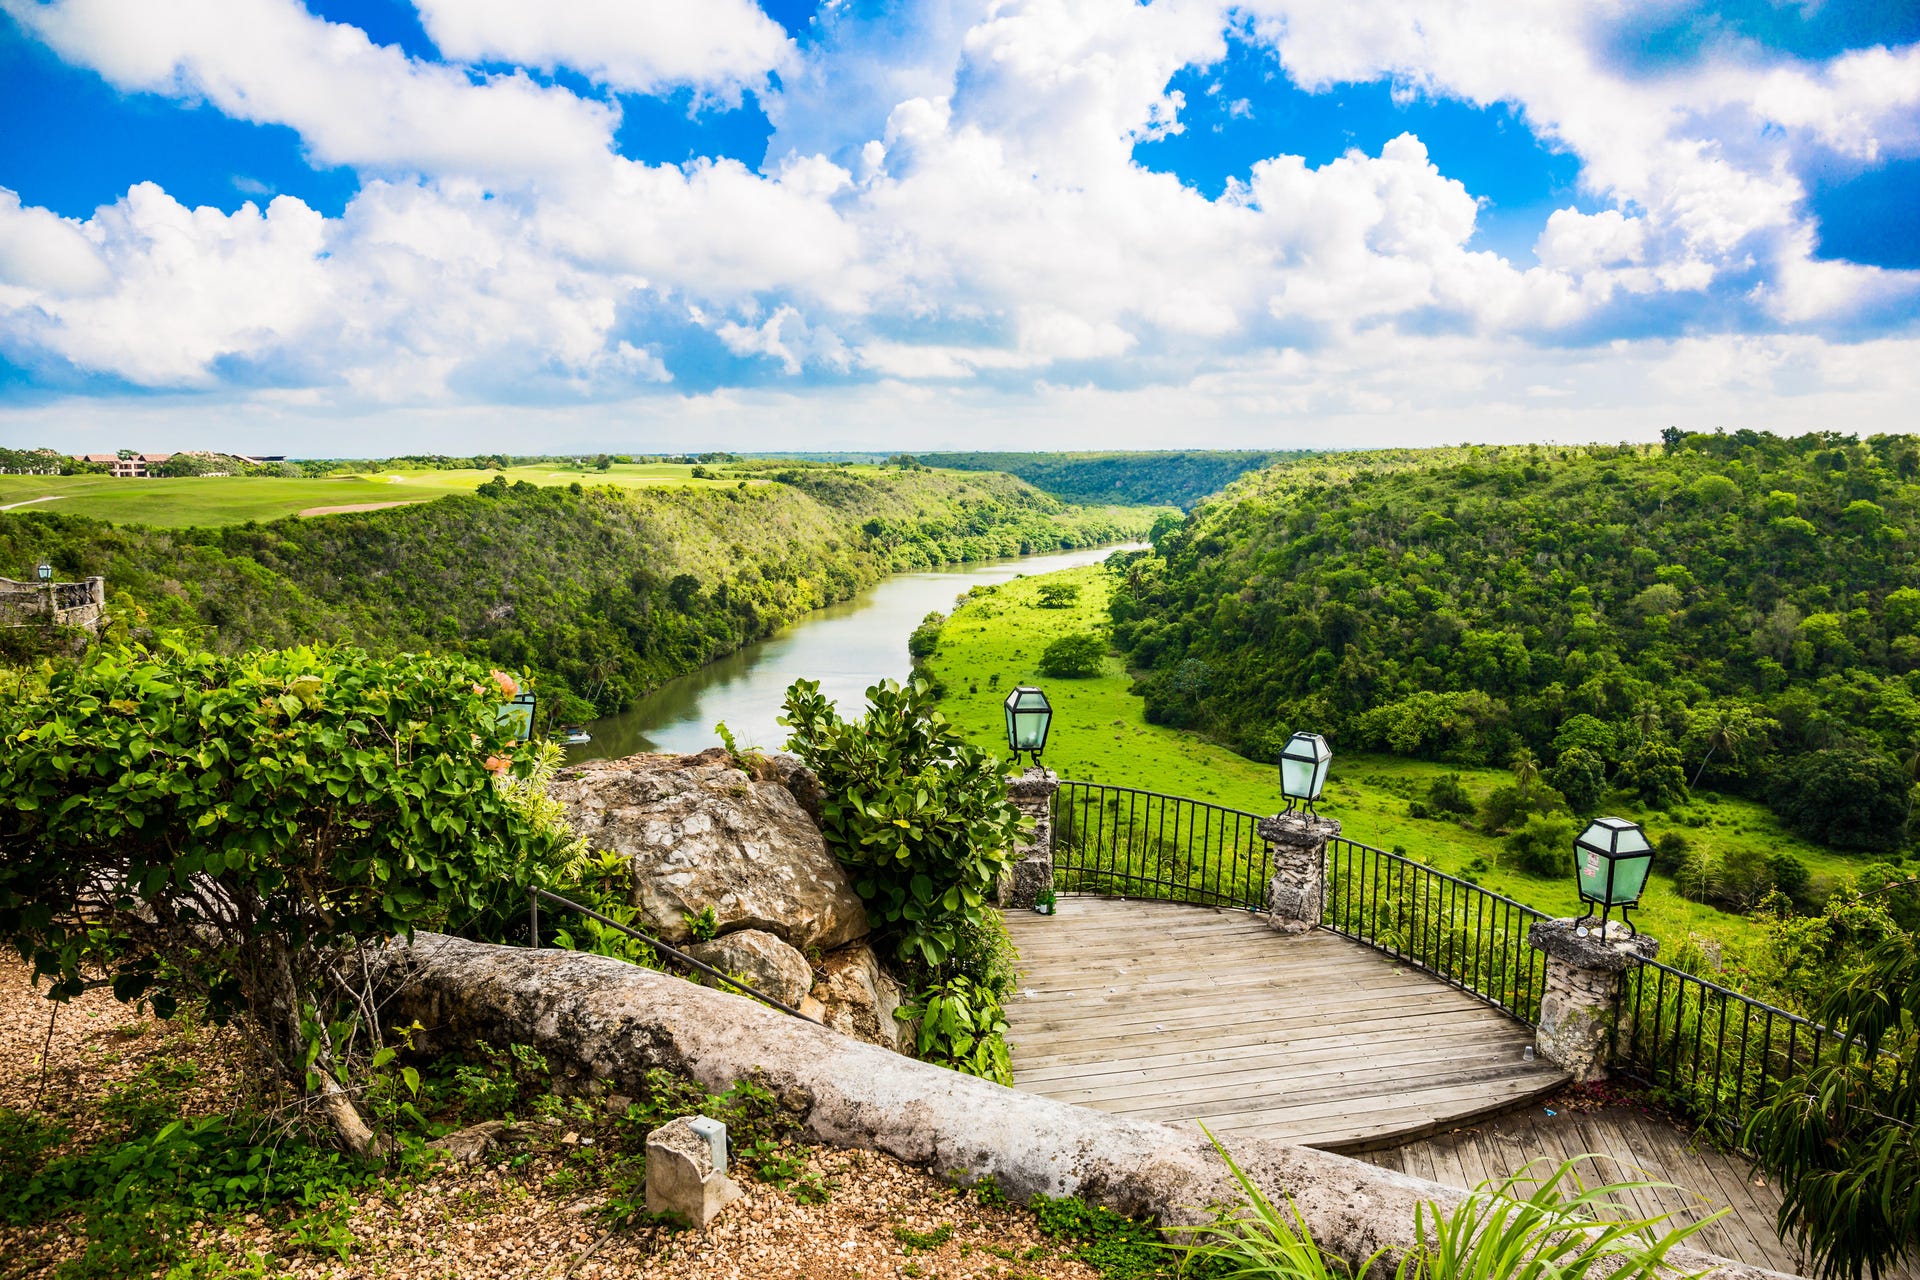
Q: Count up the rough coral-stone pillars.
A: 3